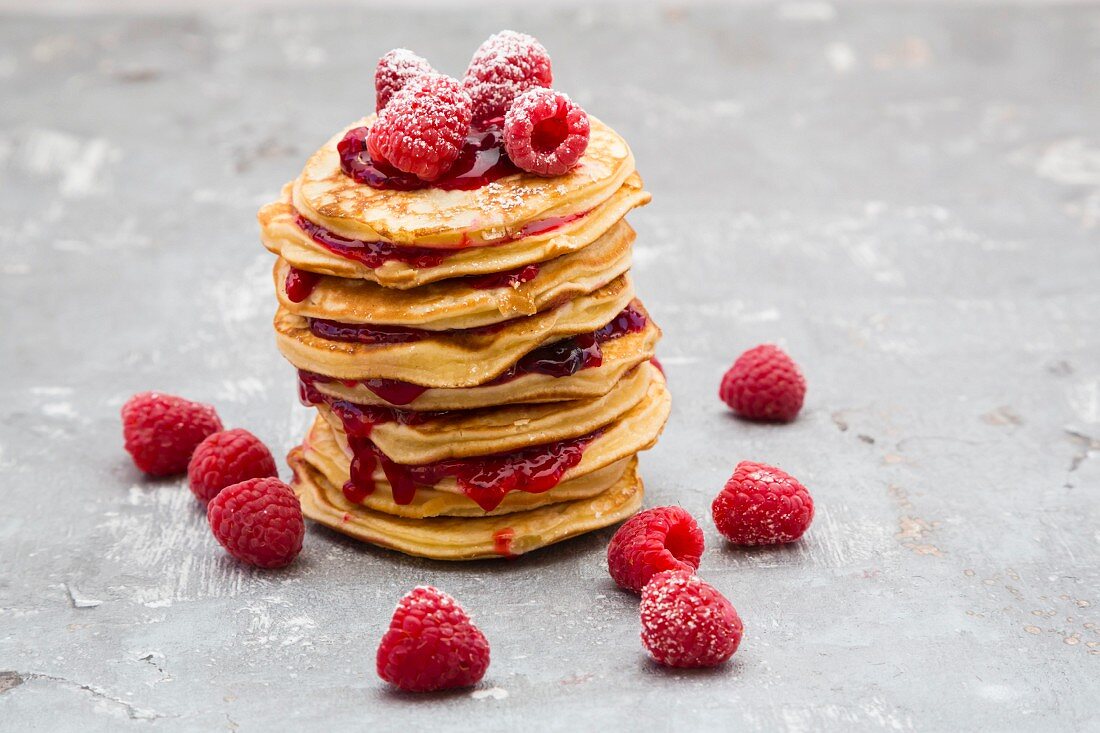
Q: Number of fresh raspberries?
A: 12